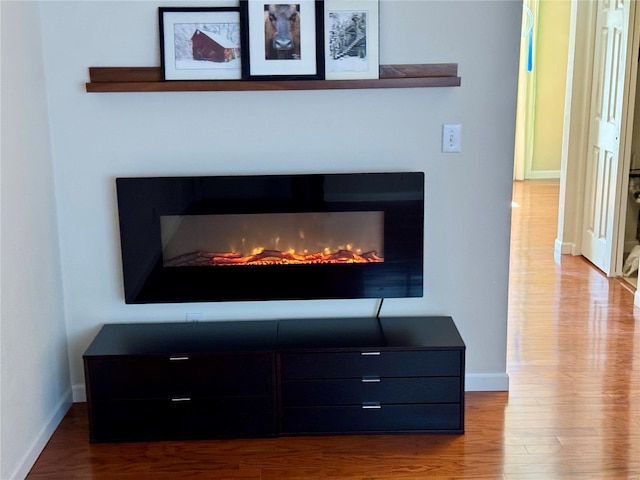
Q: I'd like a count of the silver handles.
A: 5